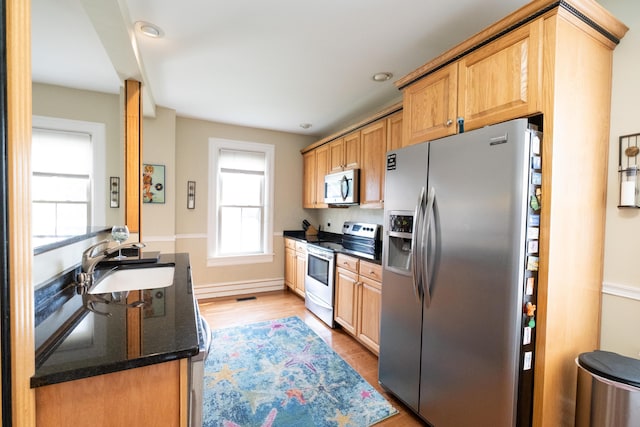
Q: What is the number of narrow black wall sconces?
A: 3